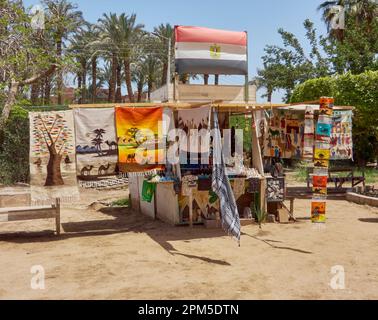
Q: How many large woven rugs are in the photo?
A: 3